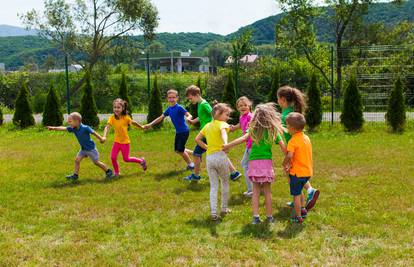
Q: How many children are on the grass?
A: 9